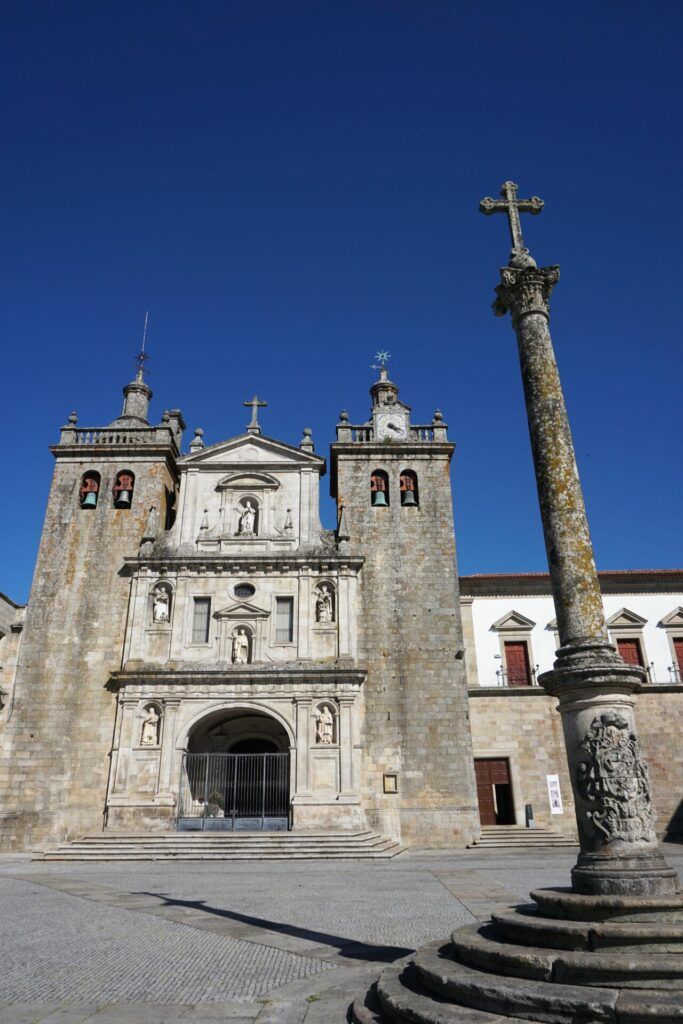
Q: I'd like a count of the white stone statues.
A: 6